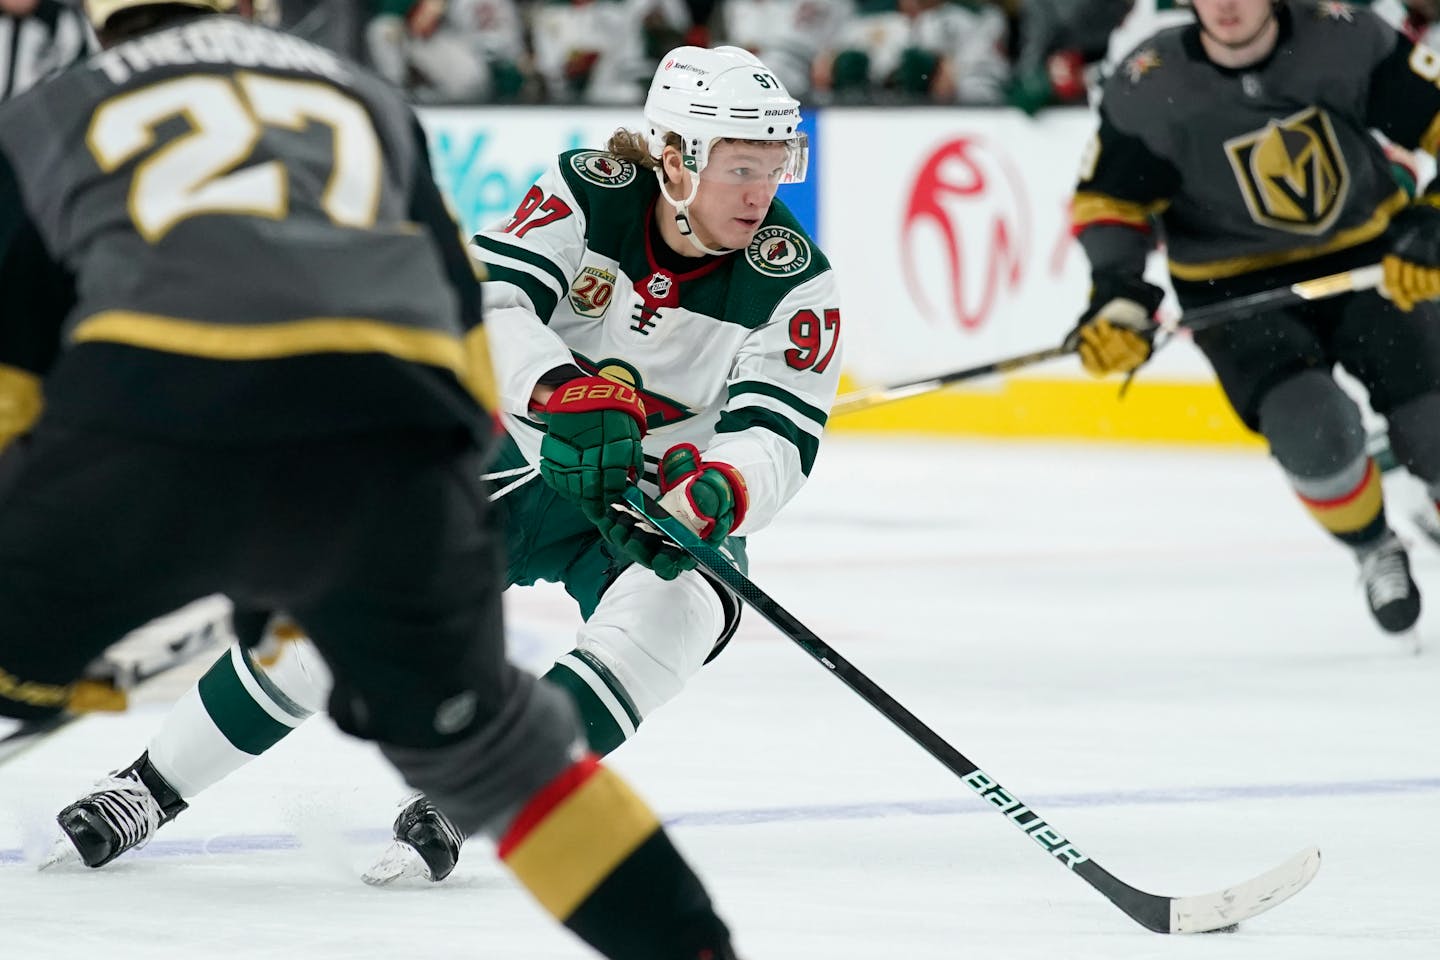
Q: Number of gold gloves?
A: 2